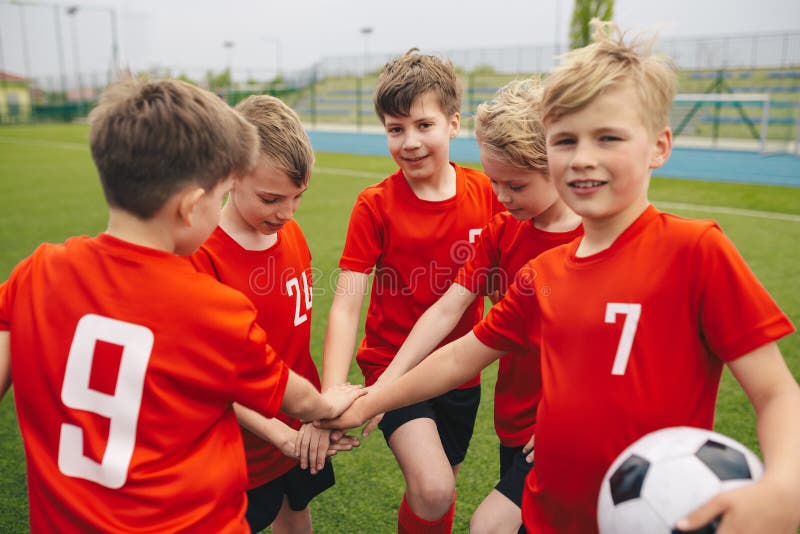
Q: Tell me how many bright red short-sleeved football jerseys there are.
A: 5